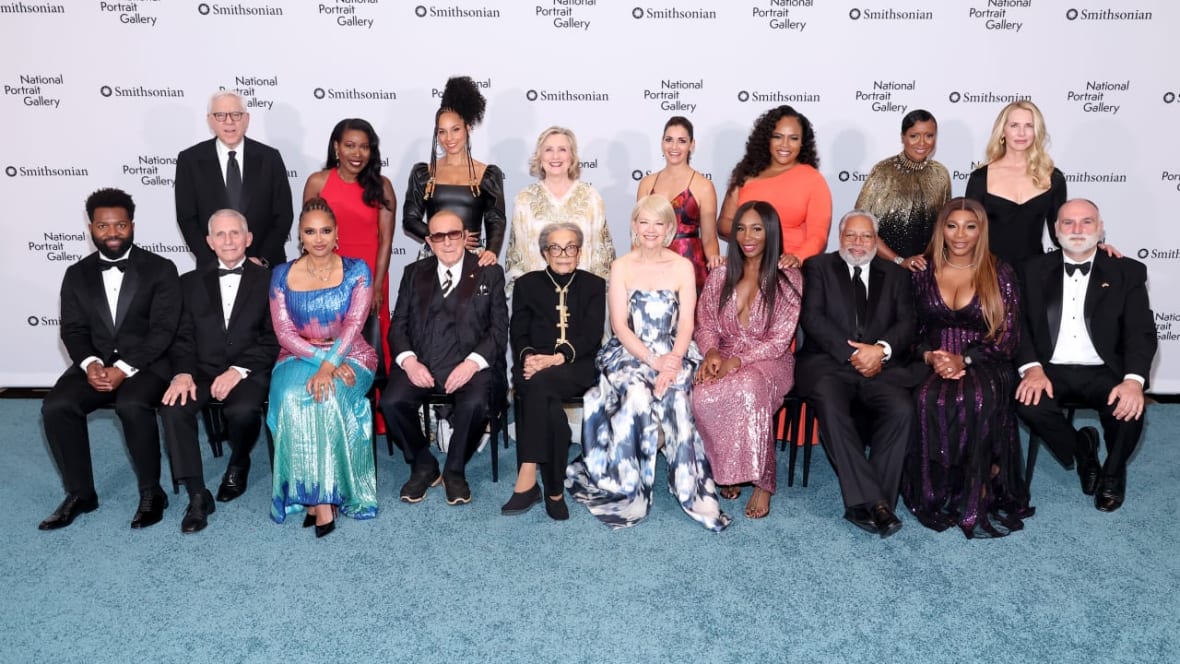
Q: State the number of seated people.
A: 10